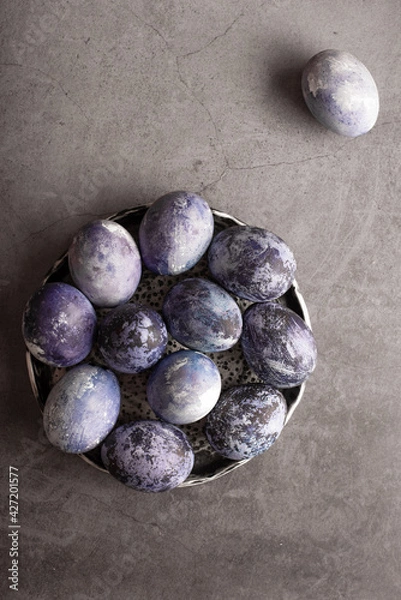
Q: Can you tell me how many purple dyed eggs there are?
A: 12